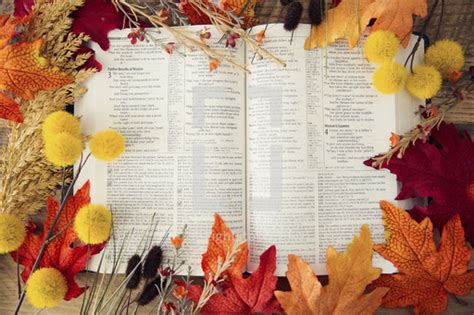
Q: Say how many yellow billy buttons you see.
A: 10